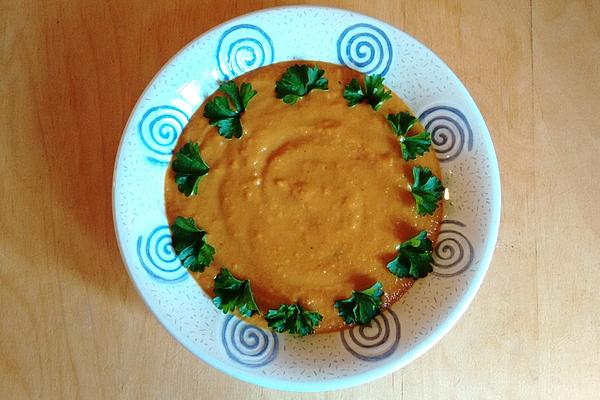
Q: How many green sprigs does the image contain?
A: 11